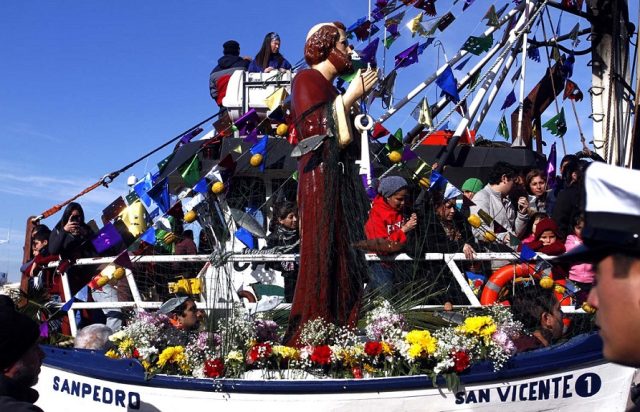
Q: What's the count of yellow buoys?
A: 14